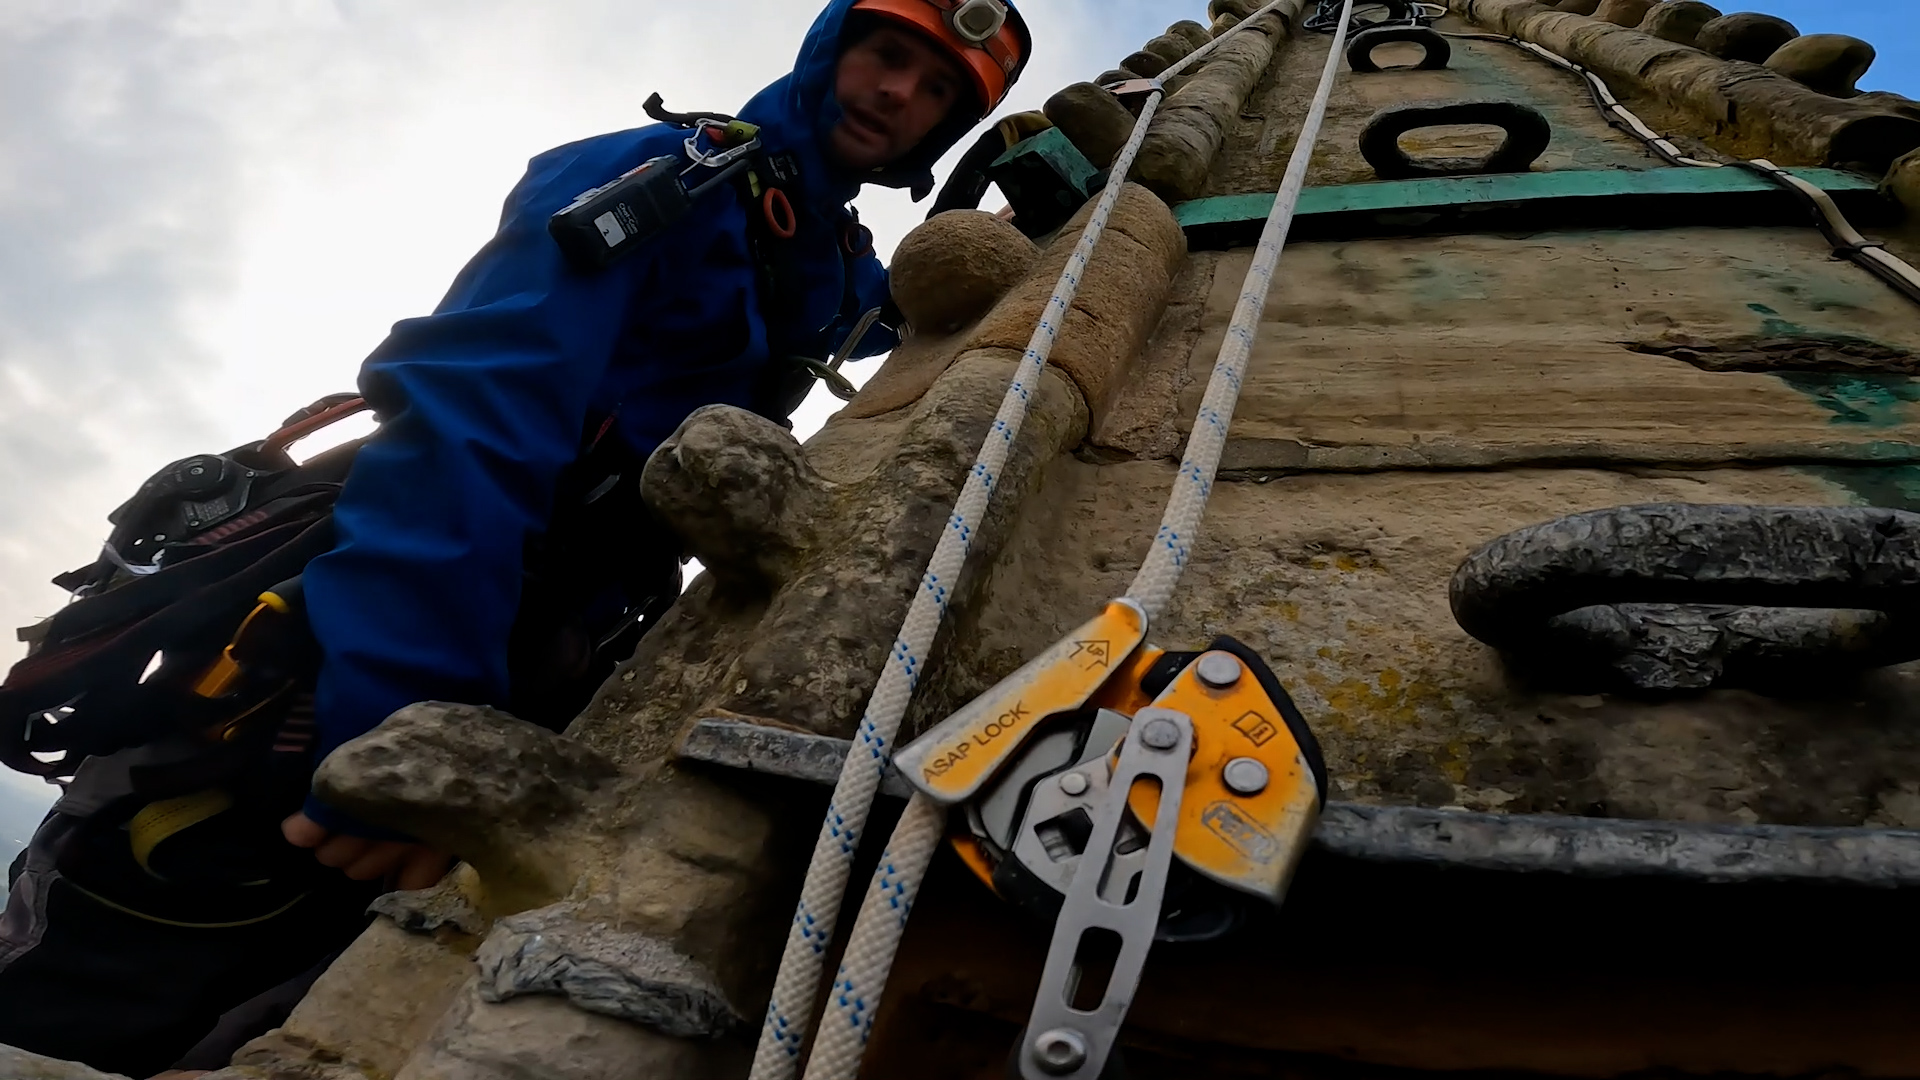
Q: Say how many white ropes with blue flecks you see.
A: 2